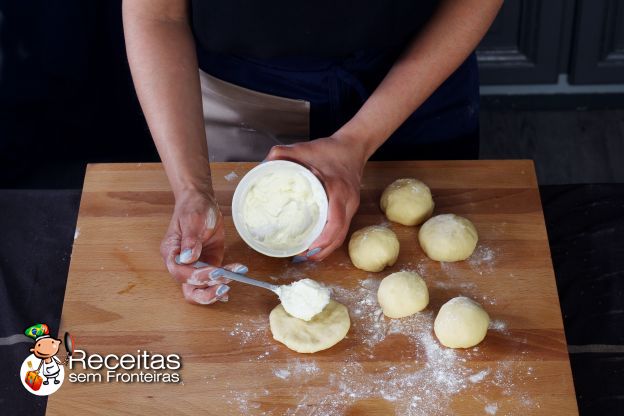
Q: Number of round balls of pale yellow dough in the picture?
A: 5